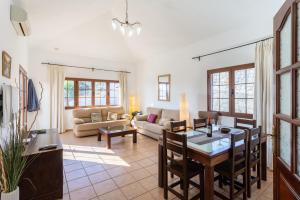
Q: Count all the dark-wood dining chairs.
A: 6